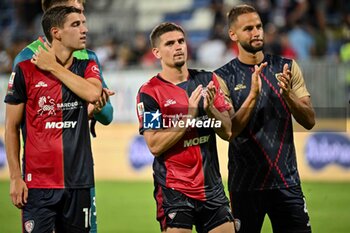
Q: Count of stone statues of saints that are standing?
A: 0